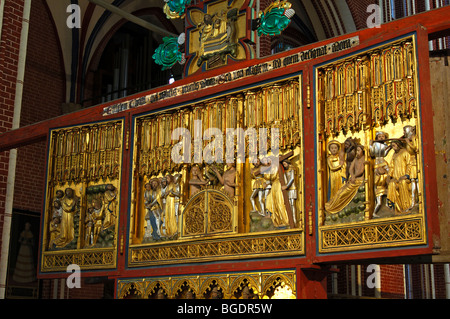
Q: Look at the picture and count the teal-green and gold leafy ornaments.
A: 3